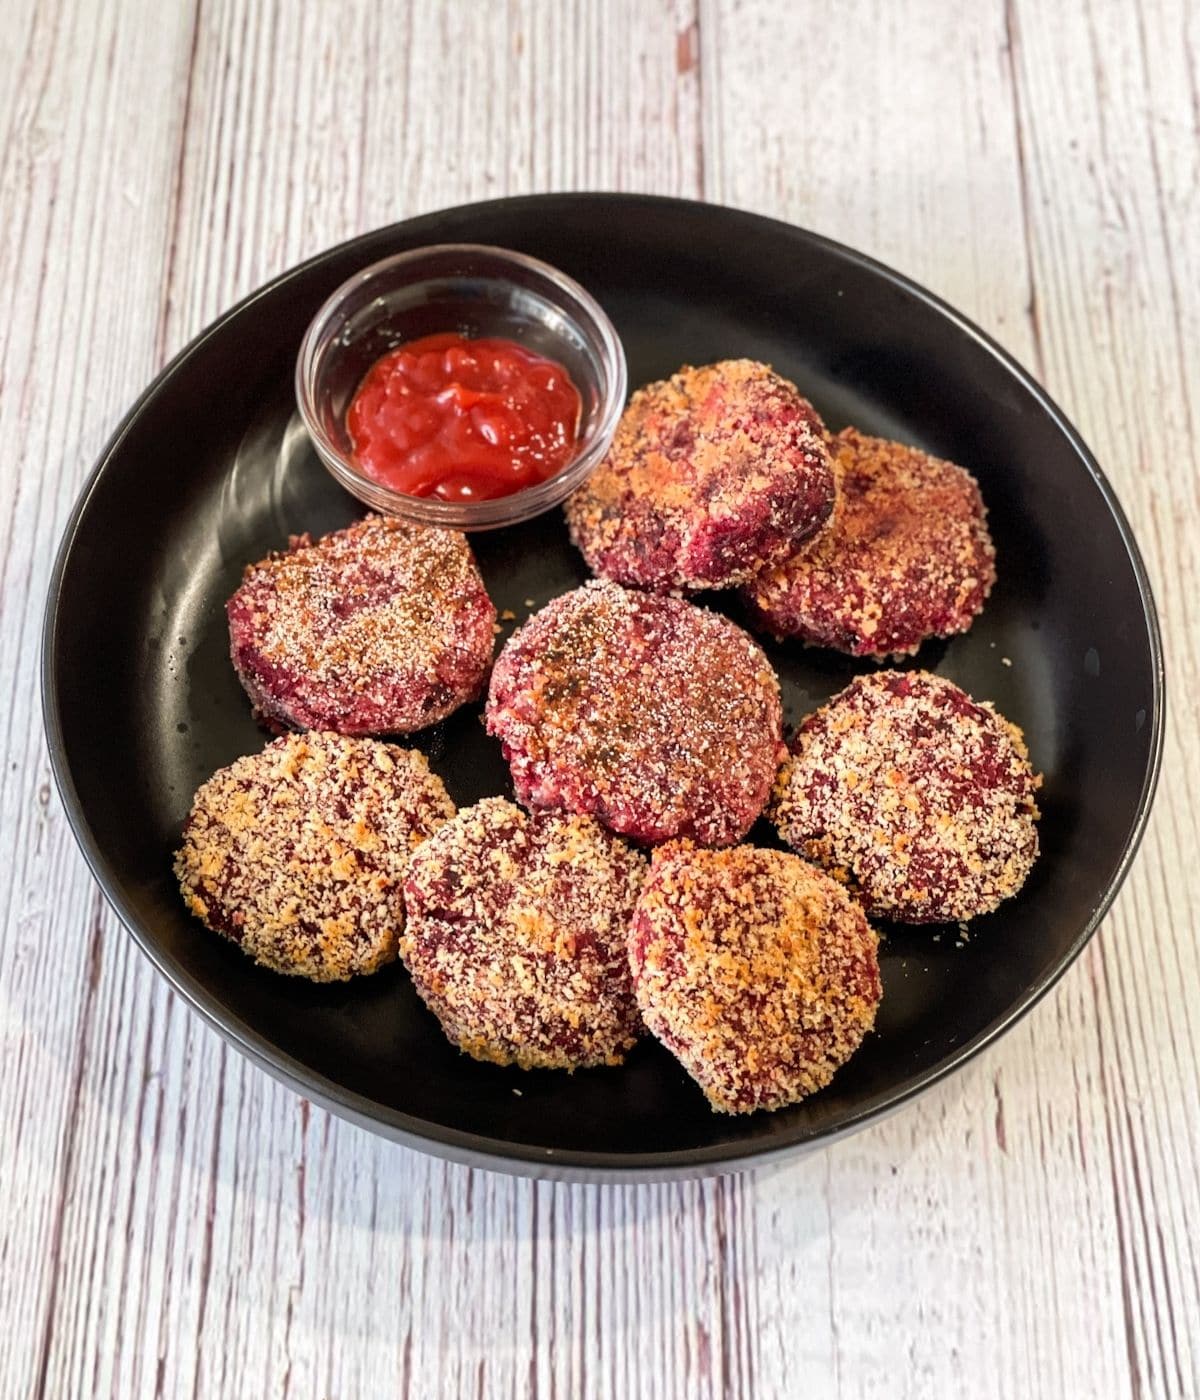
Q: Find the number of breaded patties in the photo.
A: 8